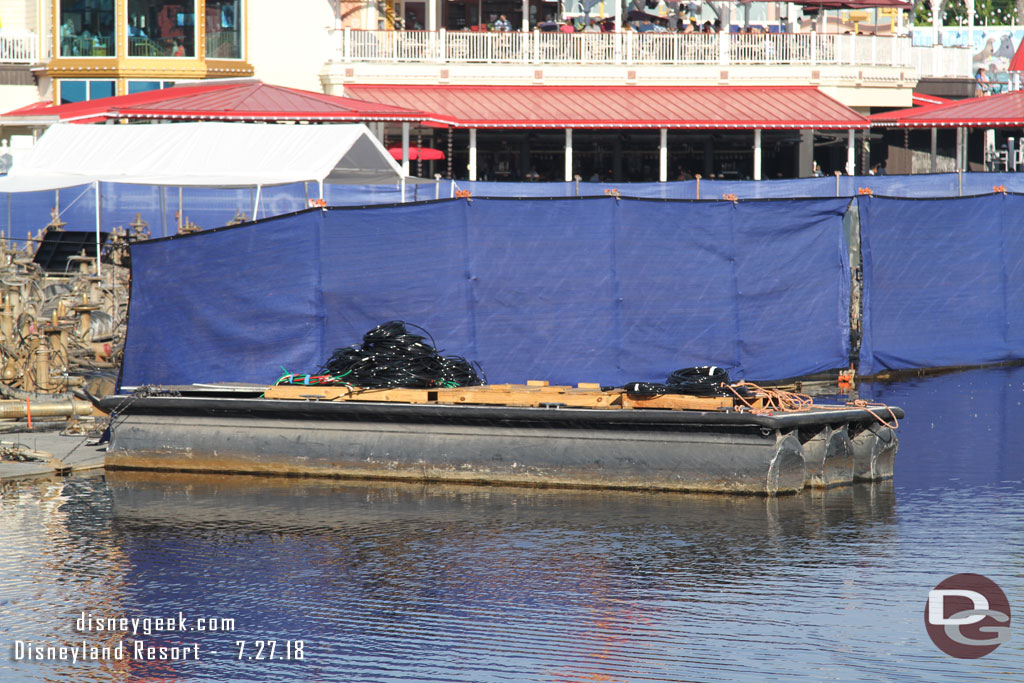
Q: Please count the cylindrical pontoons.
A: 3